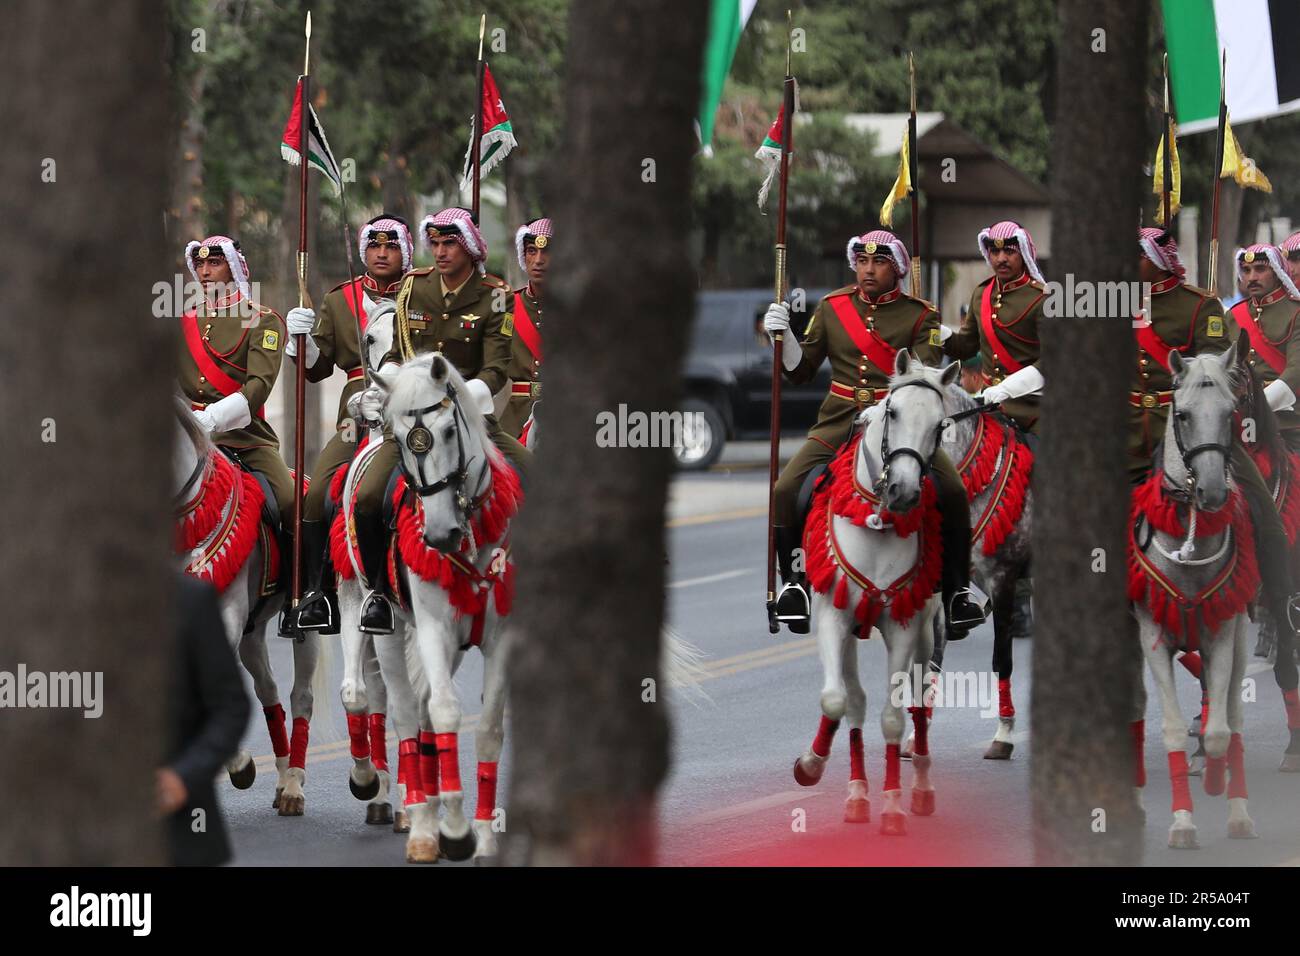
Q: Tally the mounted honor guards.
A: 9